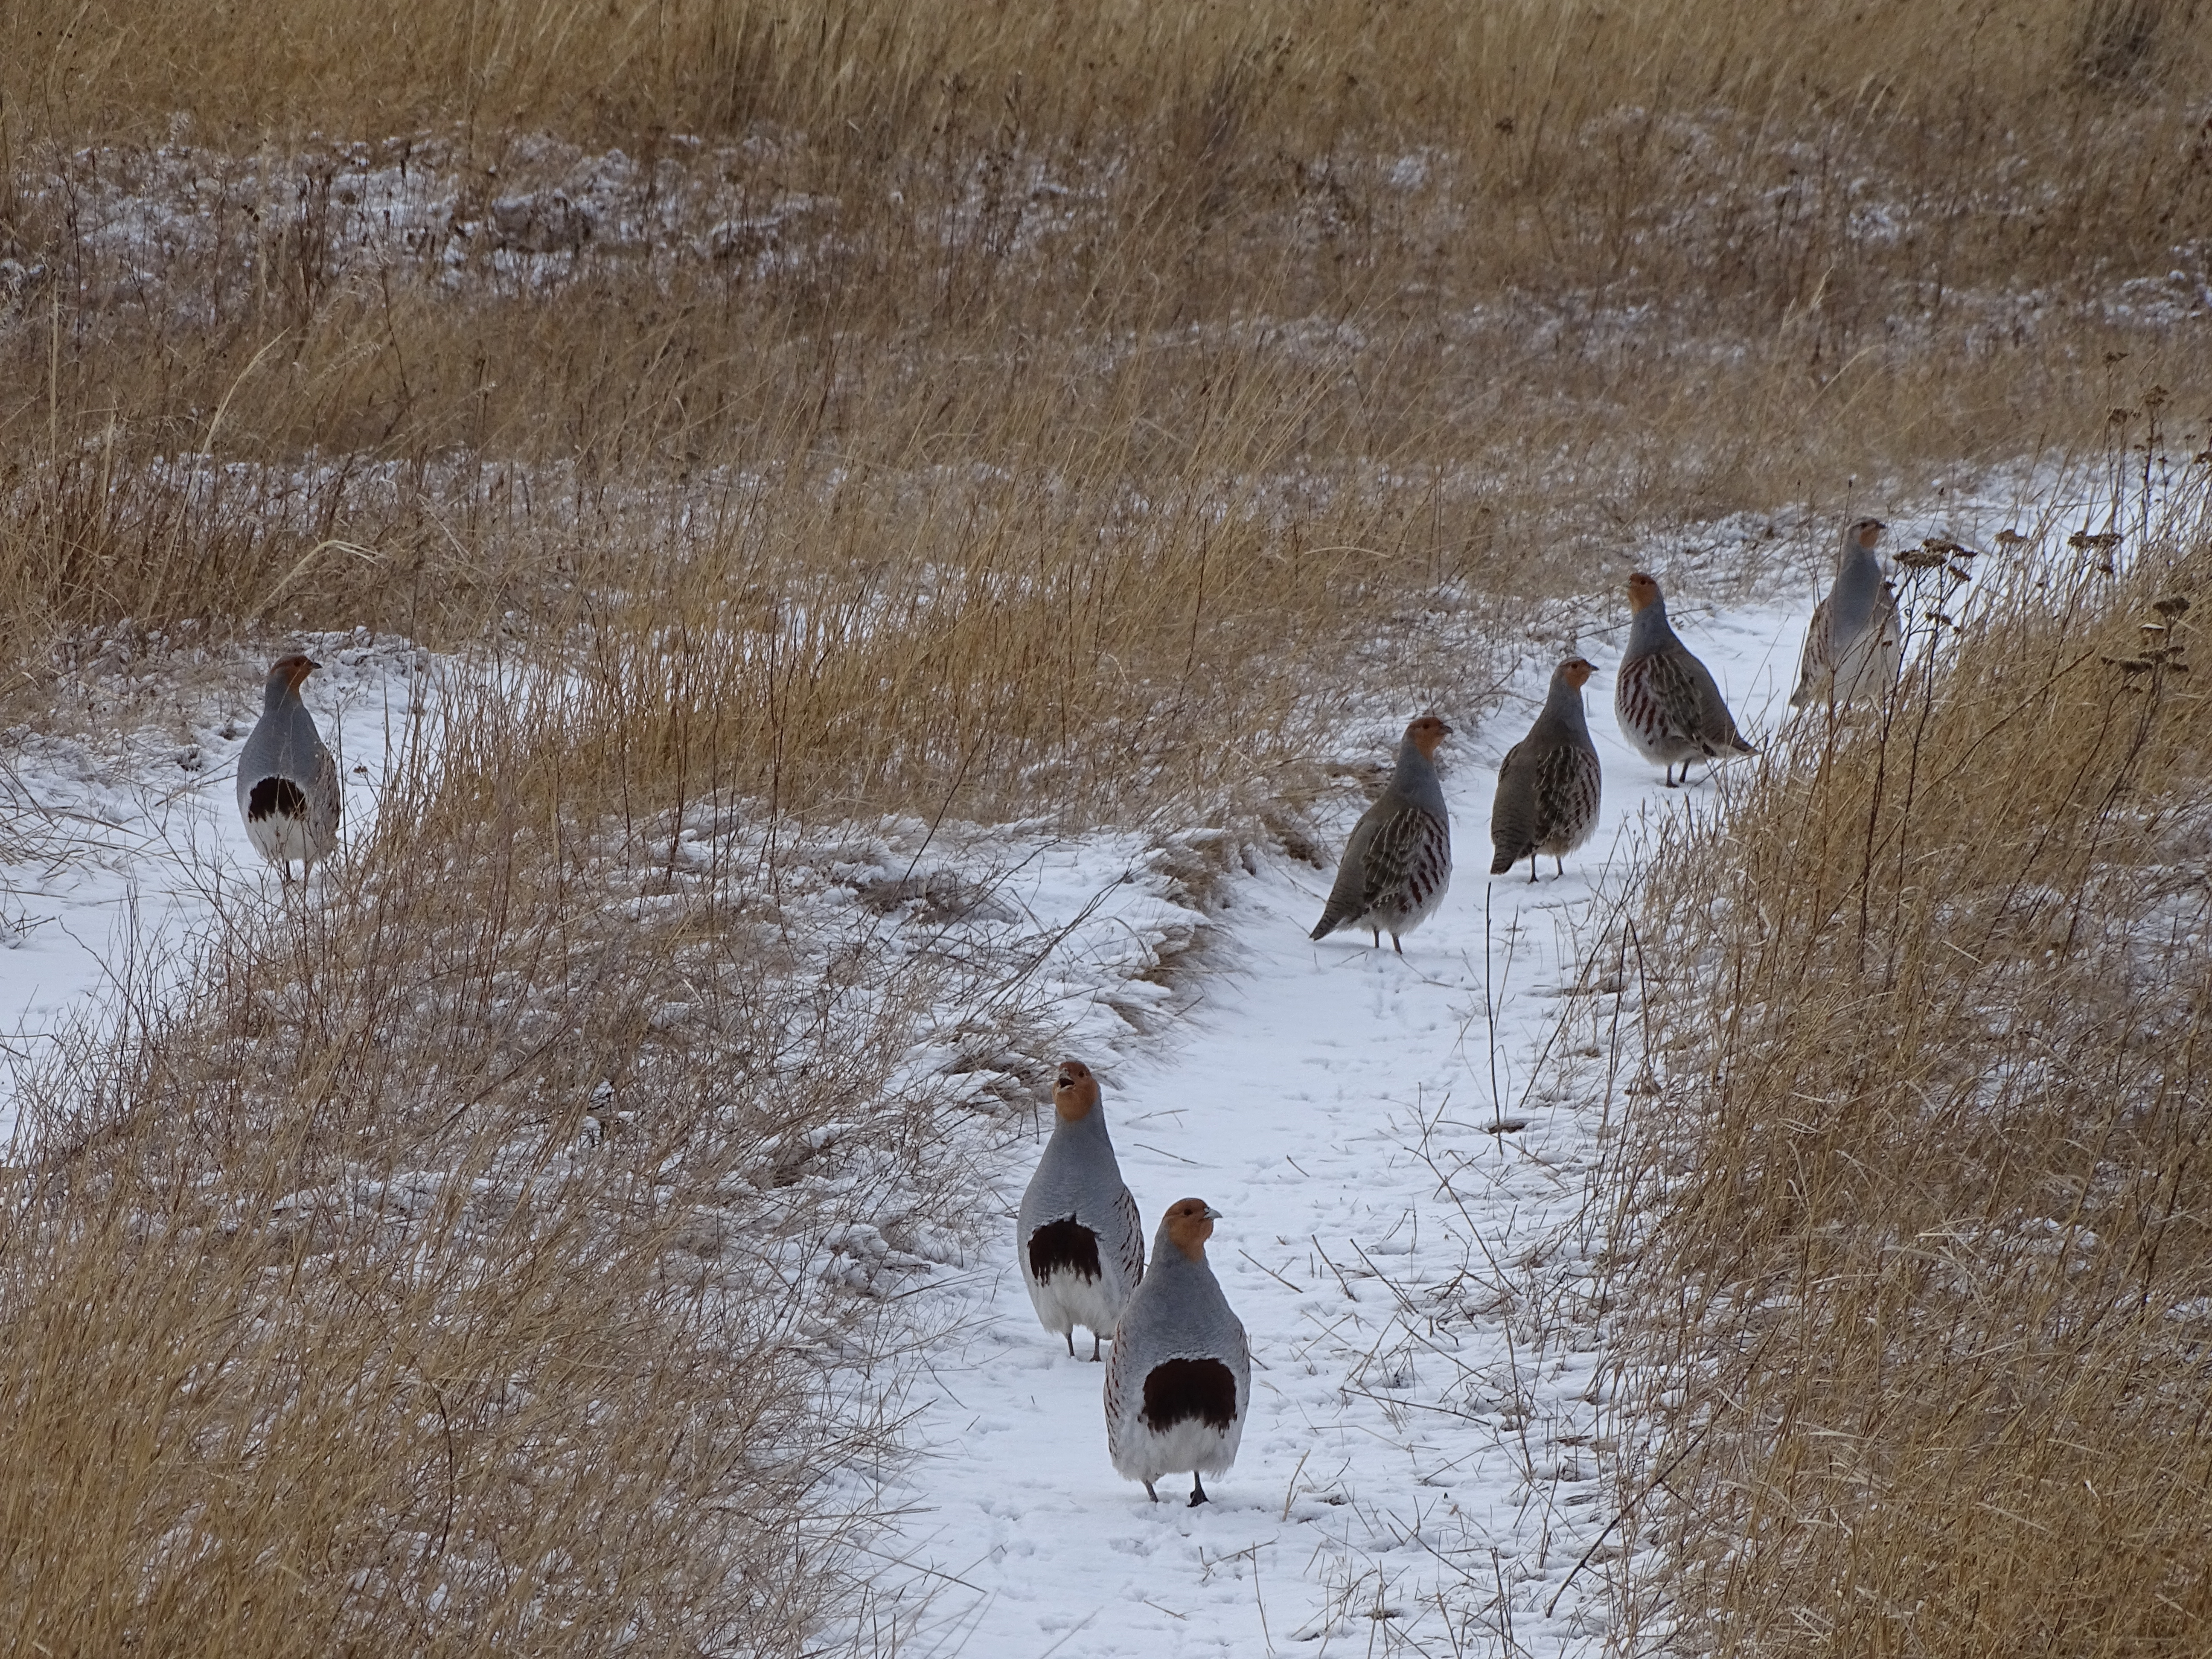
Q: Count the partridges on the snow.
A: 7